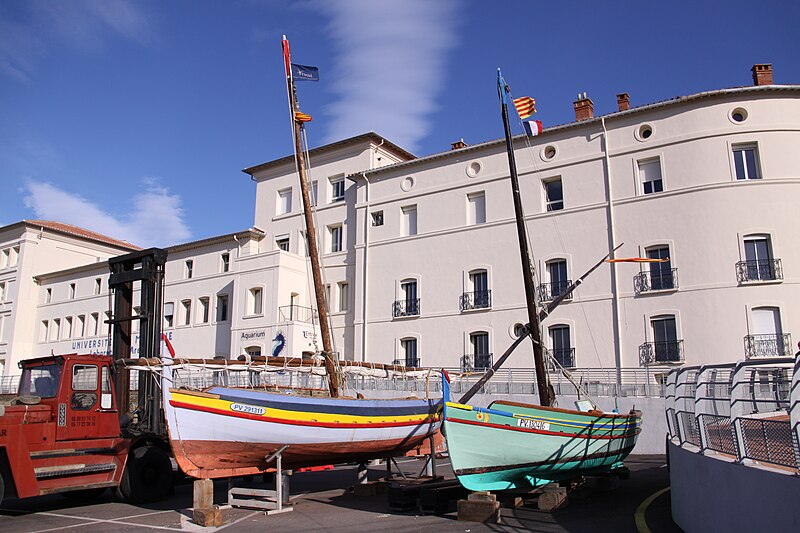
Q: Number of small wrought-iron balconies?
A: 10